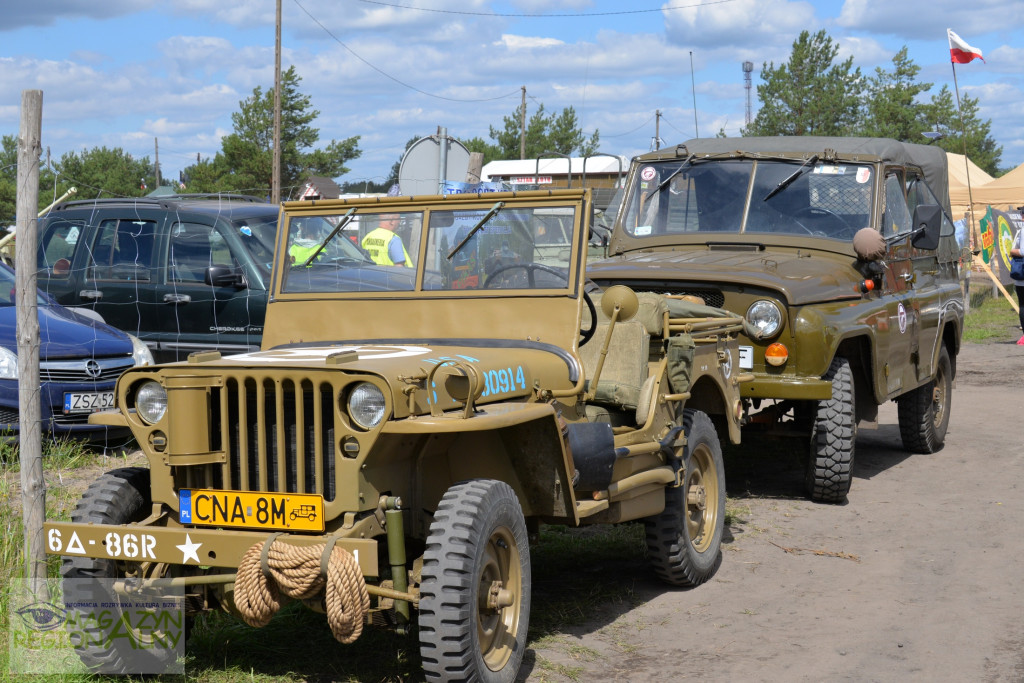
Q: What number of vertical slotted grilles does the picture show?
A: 1